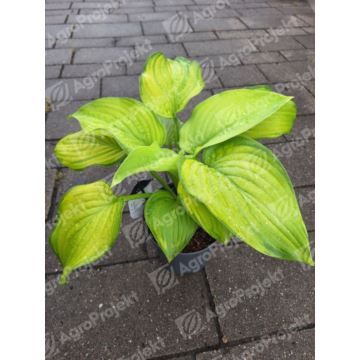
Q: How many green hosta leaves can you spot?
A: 10